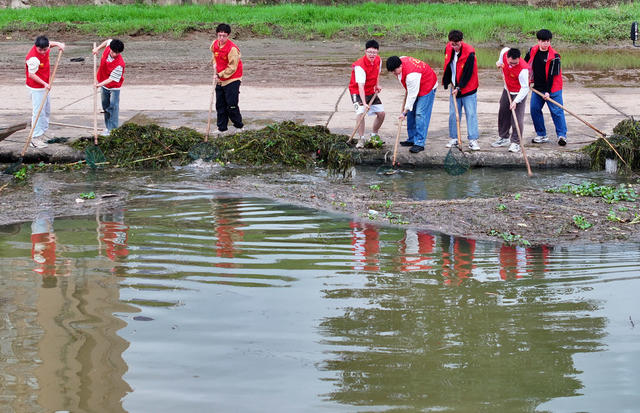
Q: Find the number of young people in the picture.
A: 8